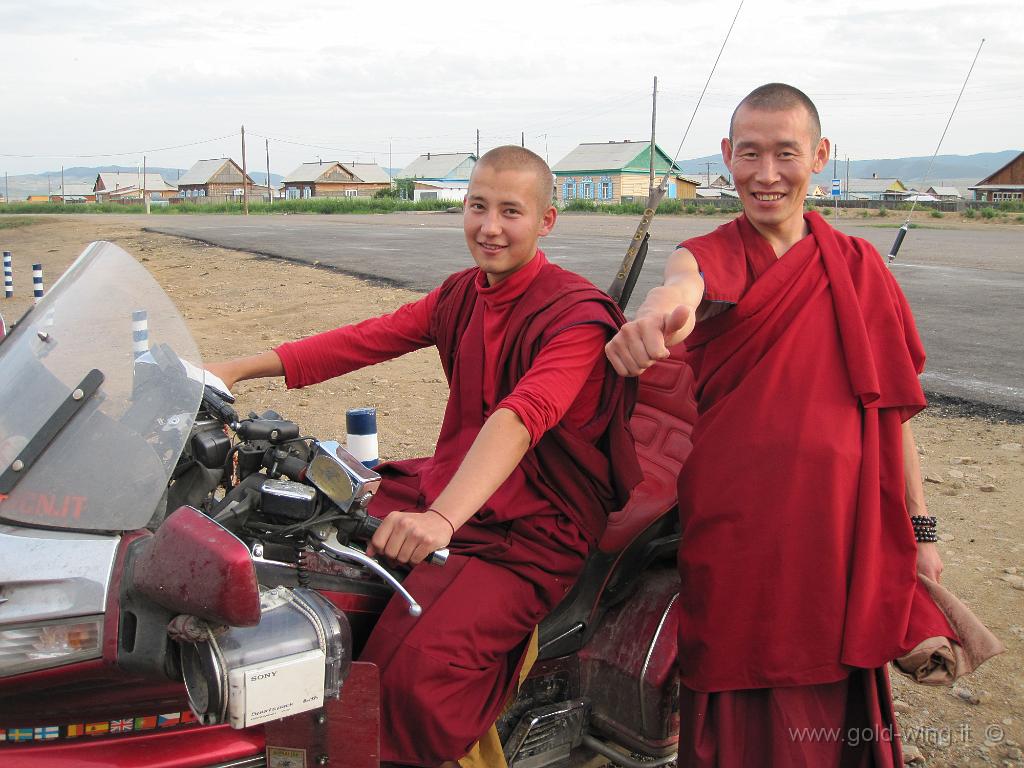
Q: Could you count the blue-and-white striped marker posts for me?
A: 4